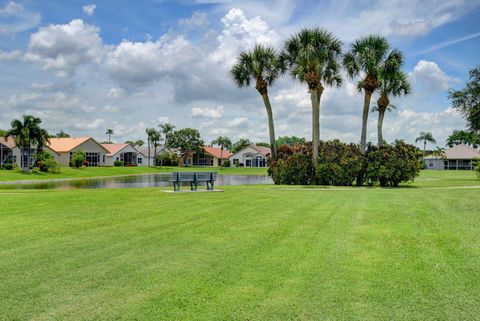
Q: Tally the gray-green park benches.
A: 1